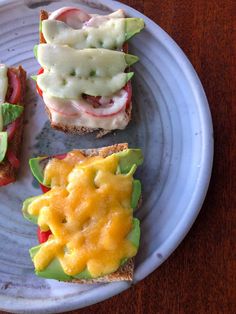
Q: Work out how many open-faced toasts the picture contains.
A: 3